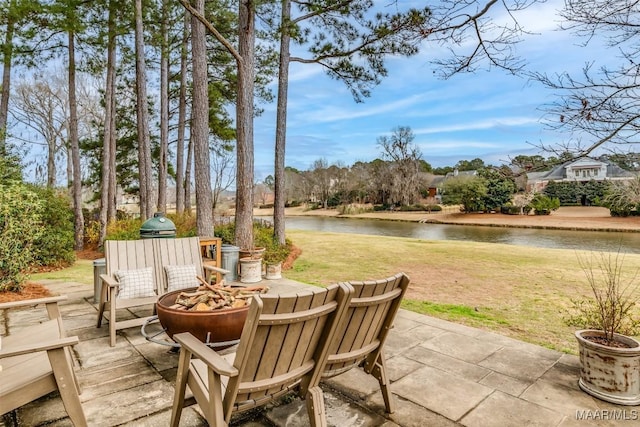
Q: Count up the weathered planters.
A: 3